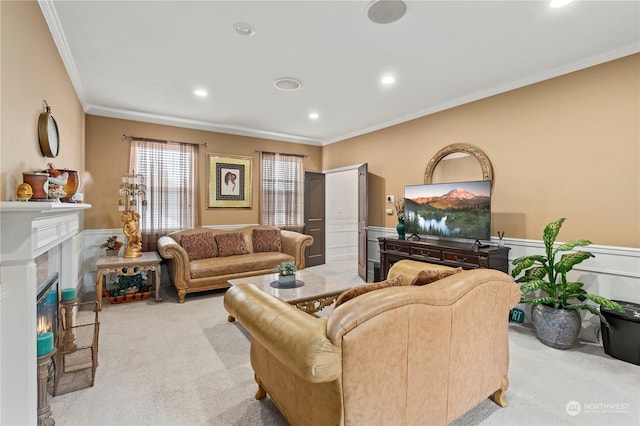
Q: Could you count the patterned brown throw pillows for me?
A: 5